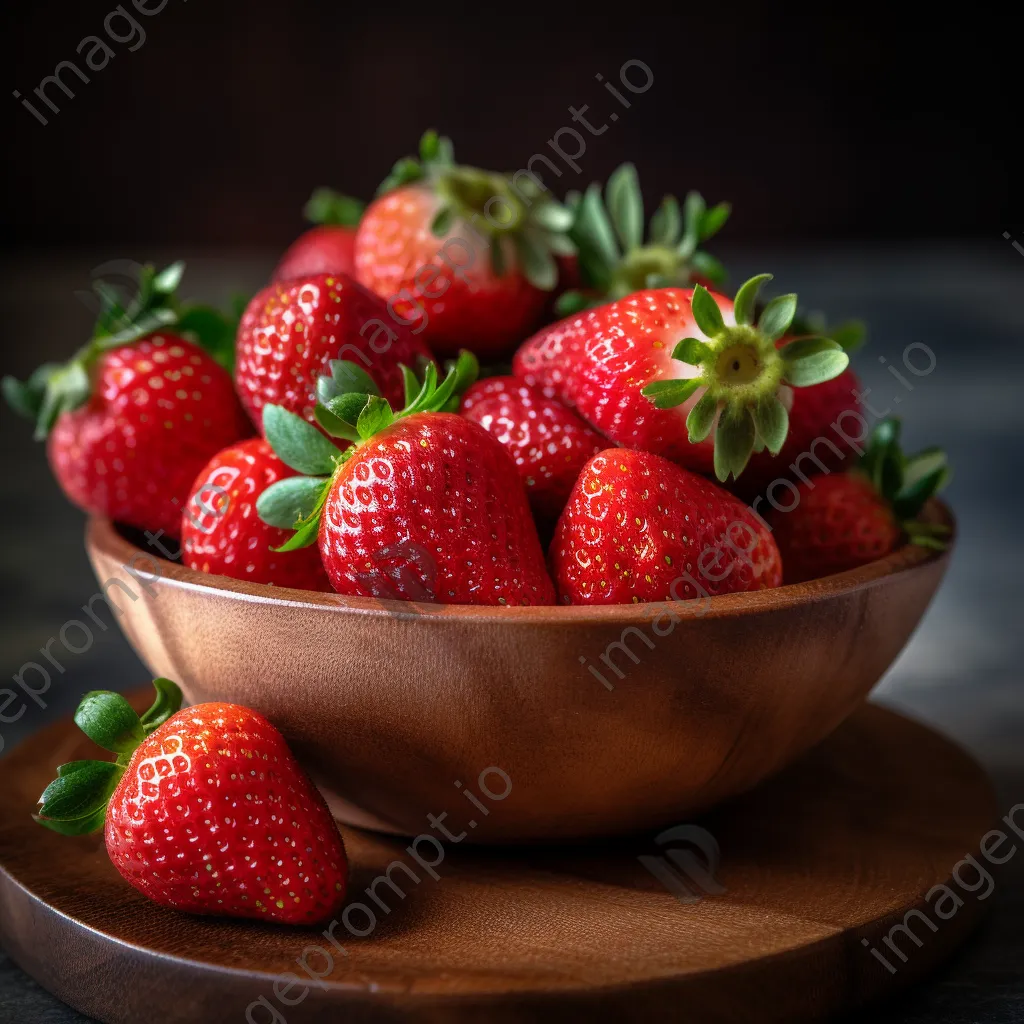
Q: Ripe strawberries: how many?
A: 13